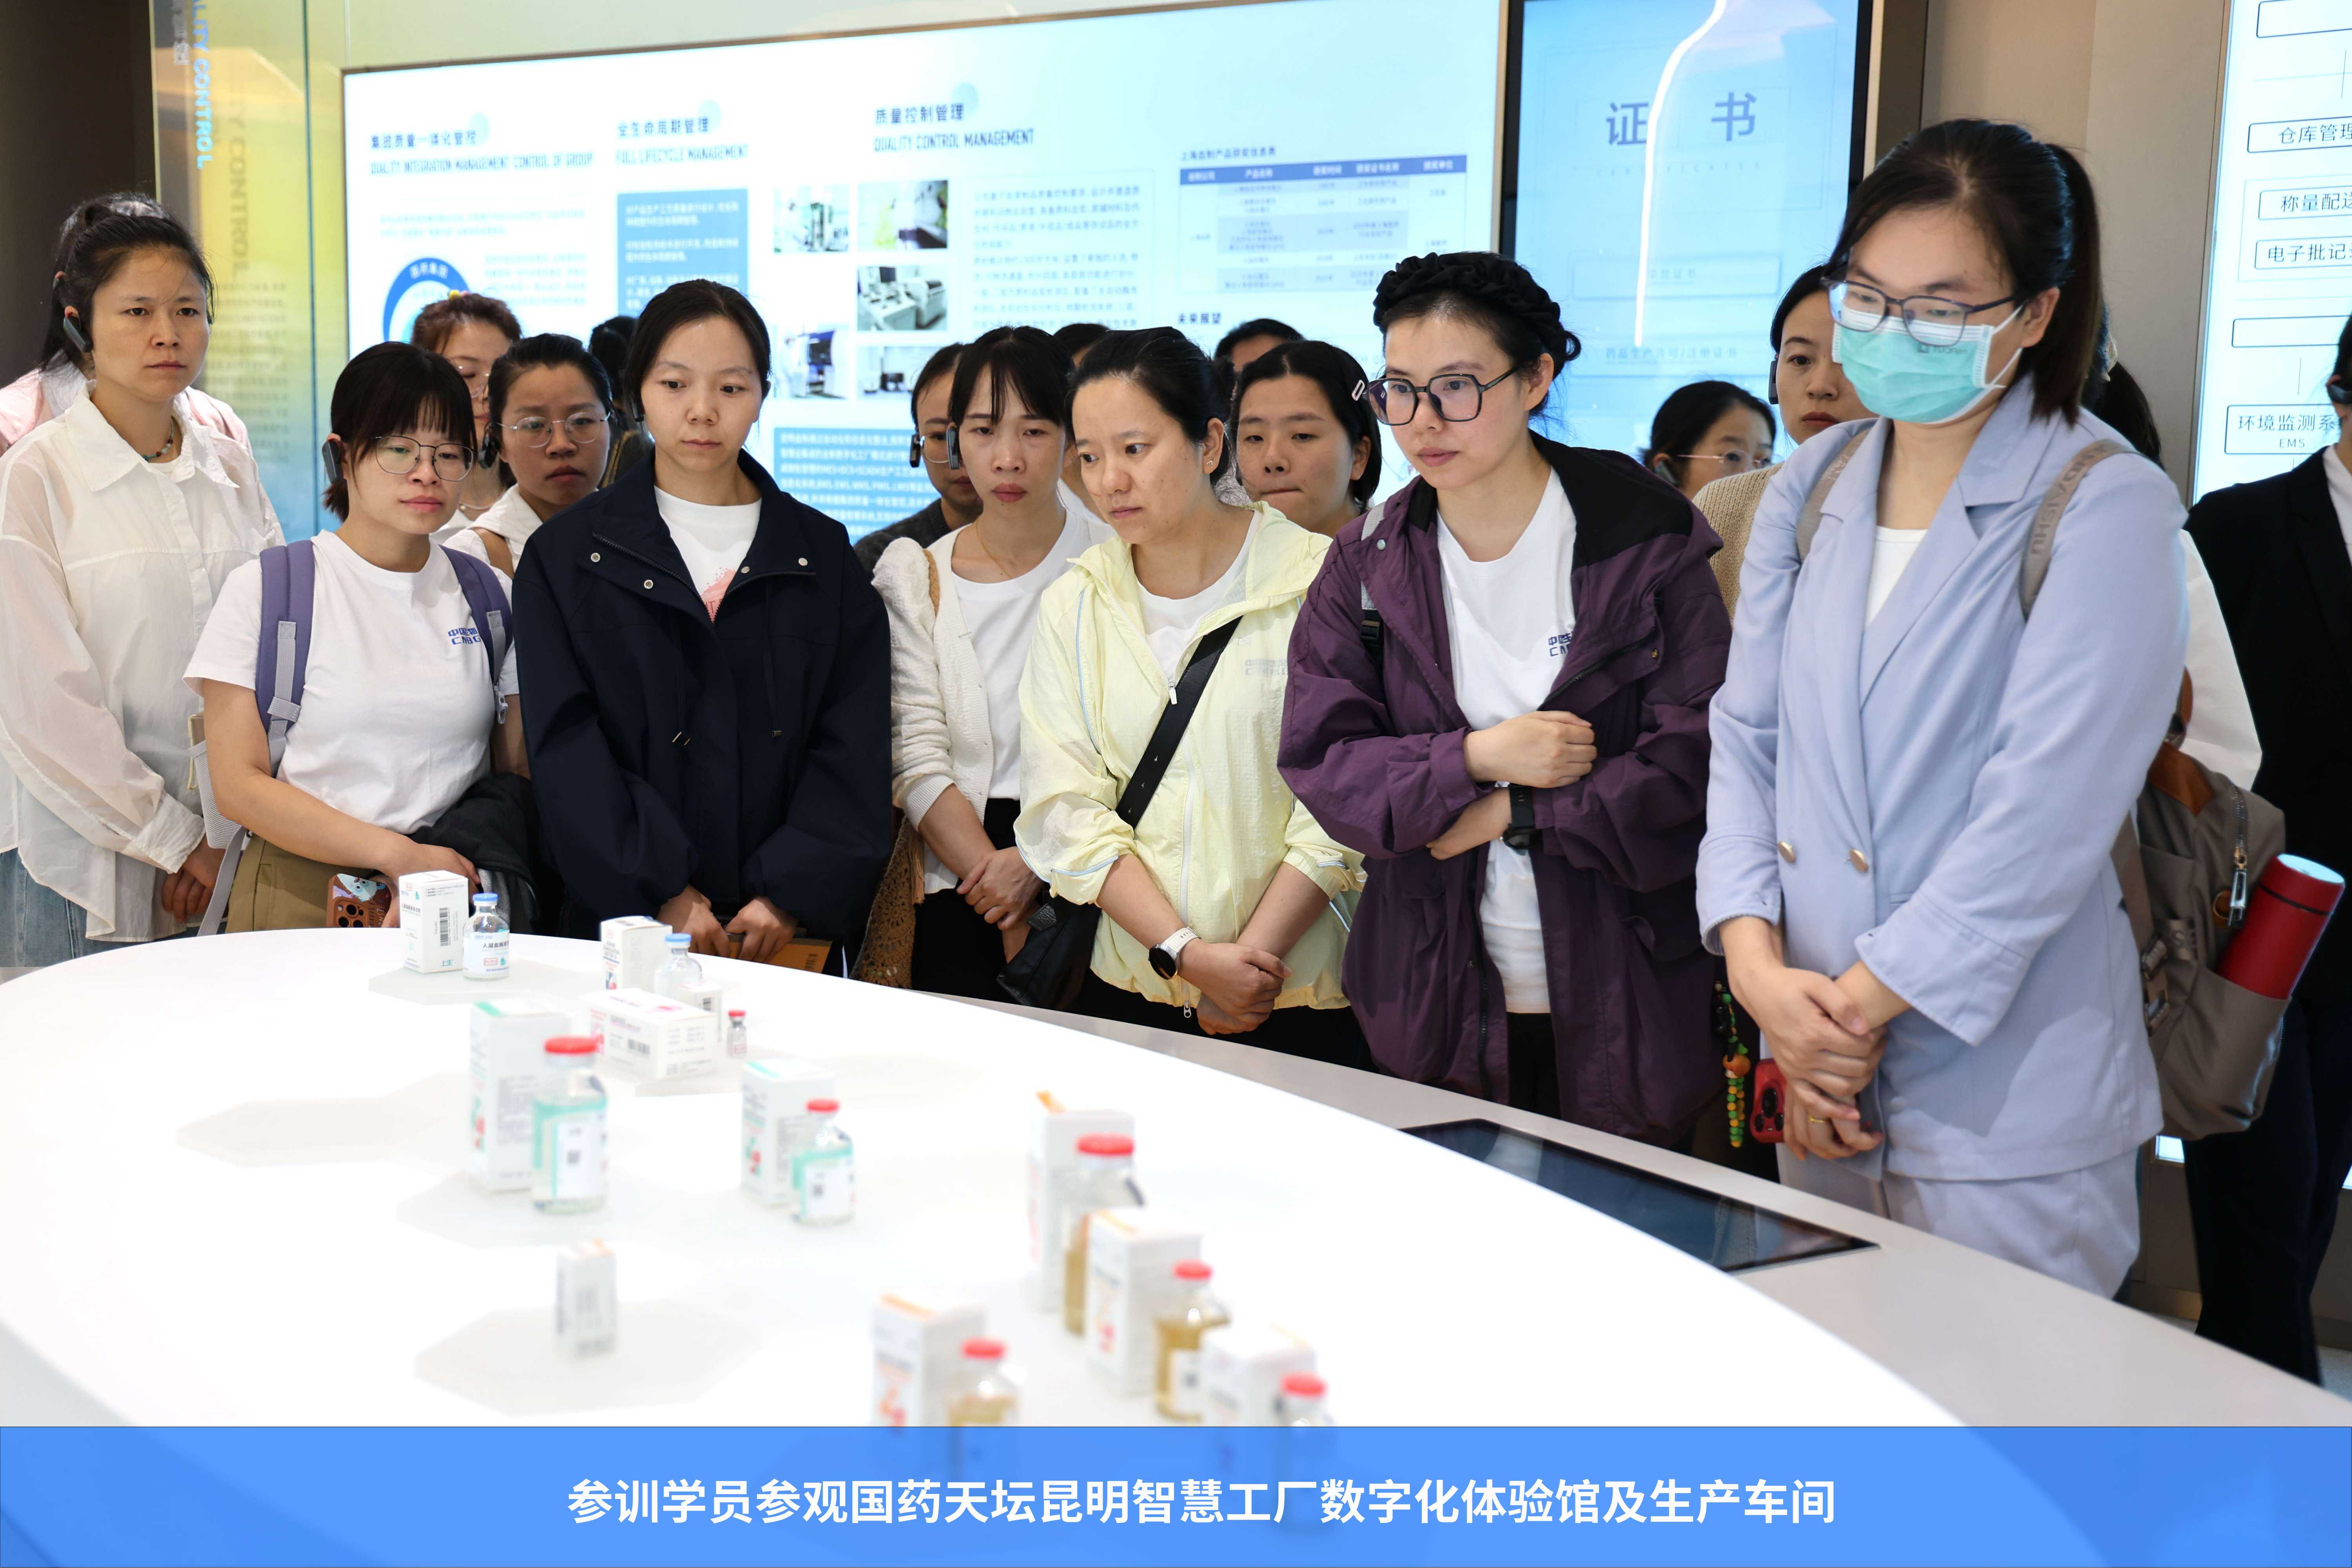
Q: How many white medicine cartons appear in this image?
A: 11